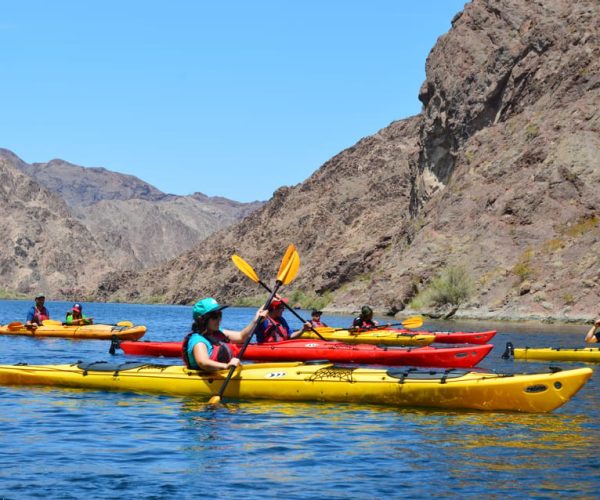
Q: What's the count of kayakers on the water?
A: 7